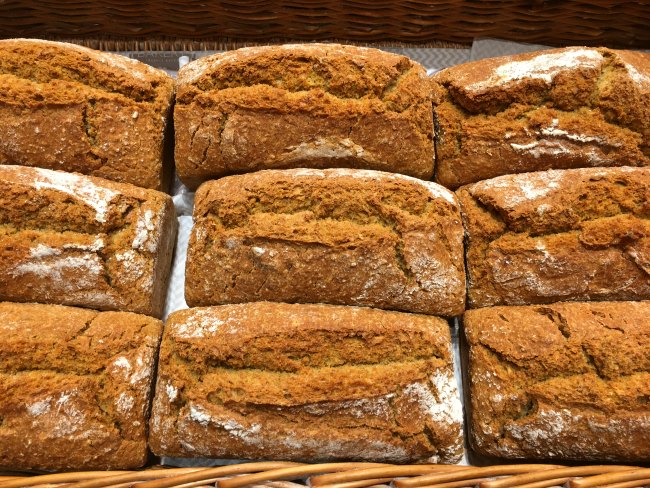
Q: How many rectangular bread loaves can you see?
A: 9